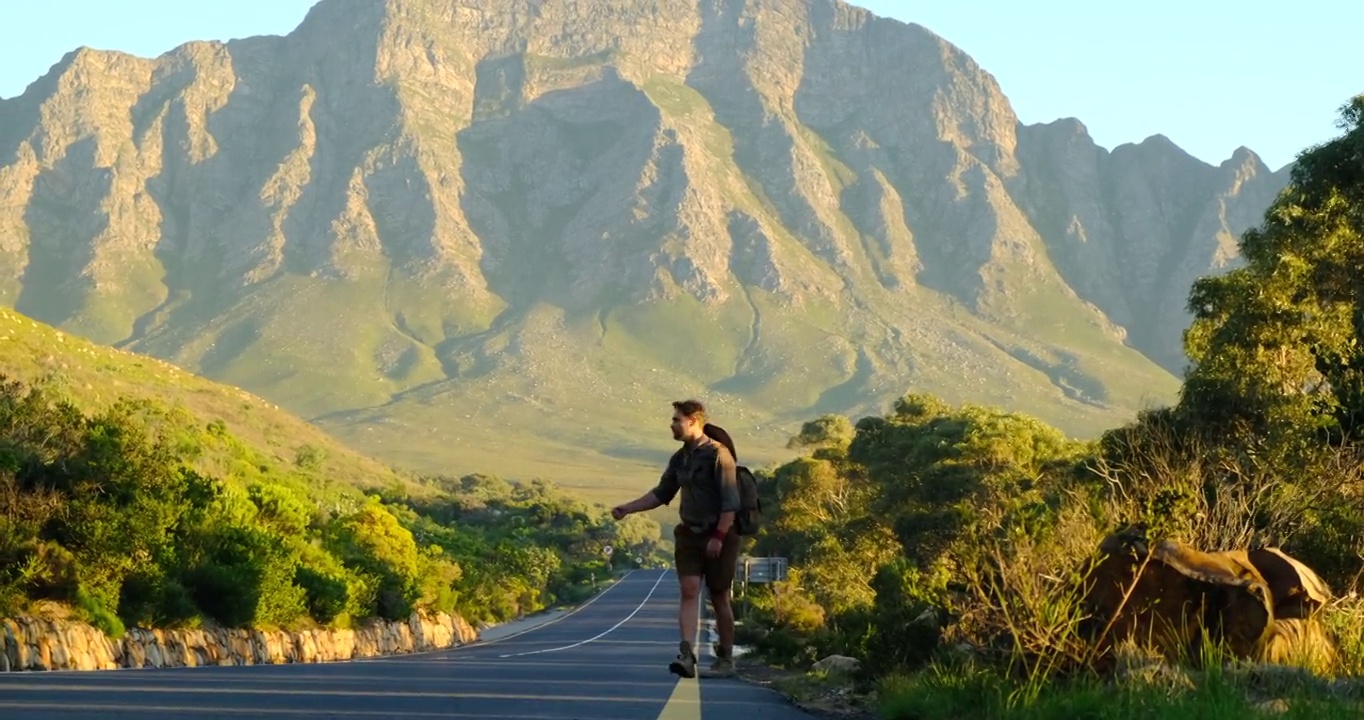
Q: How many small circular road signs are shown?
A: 2